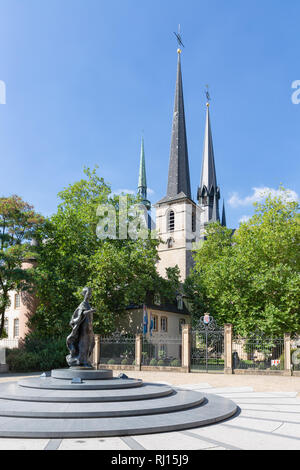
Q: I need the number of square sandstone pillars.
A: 5